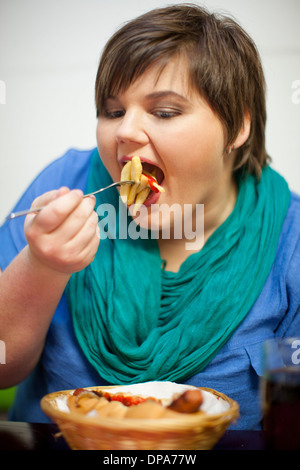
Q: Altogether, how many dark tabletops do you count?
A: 1